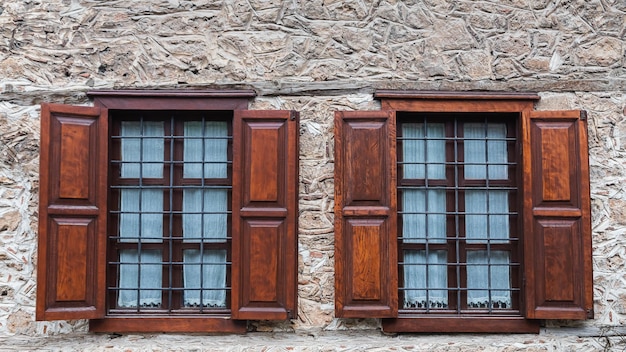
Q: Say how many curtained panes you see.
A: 12